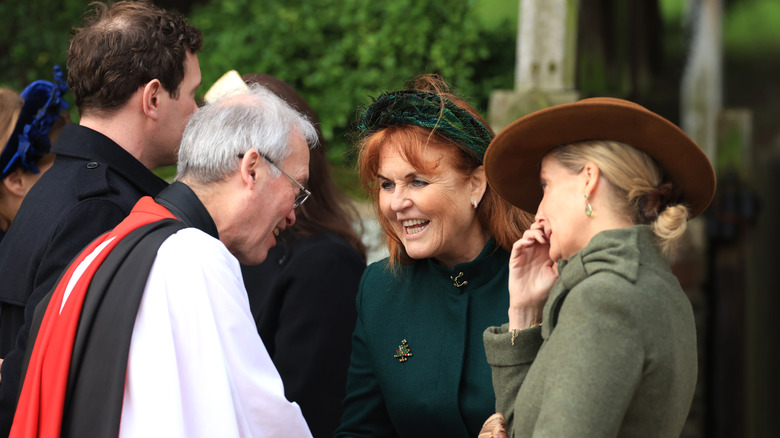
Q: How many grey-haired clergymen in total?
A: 1